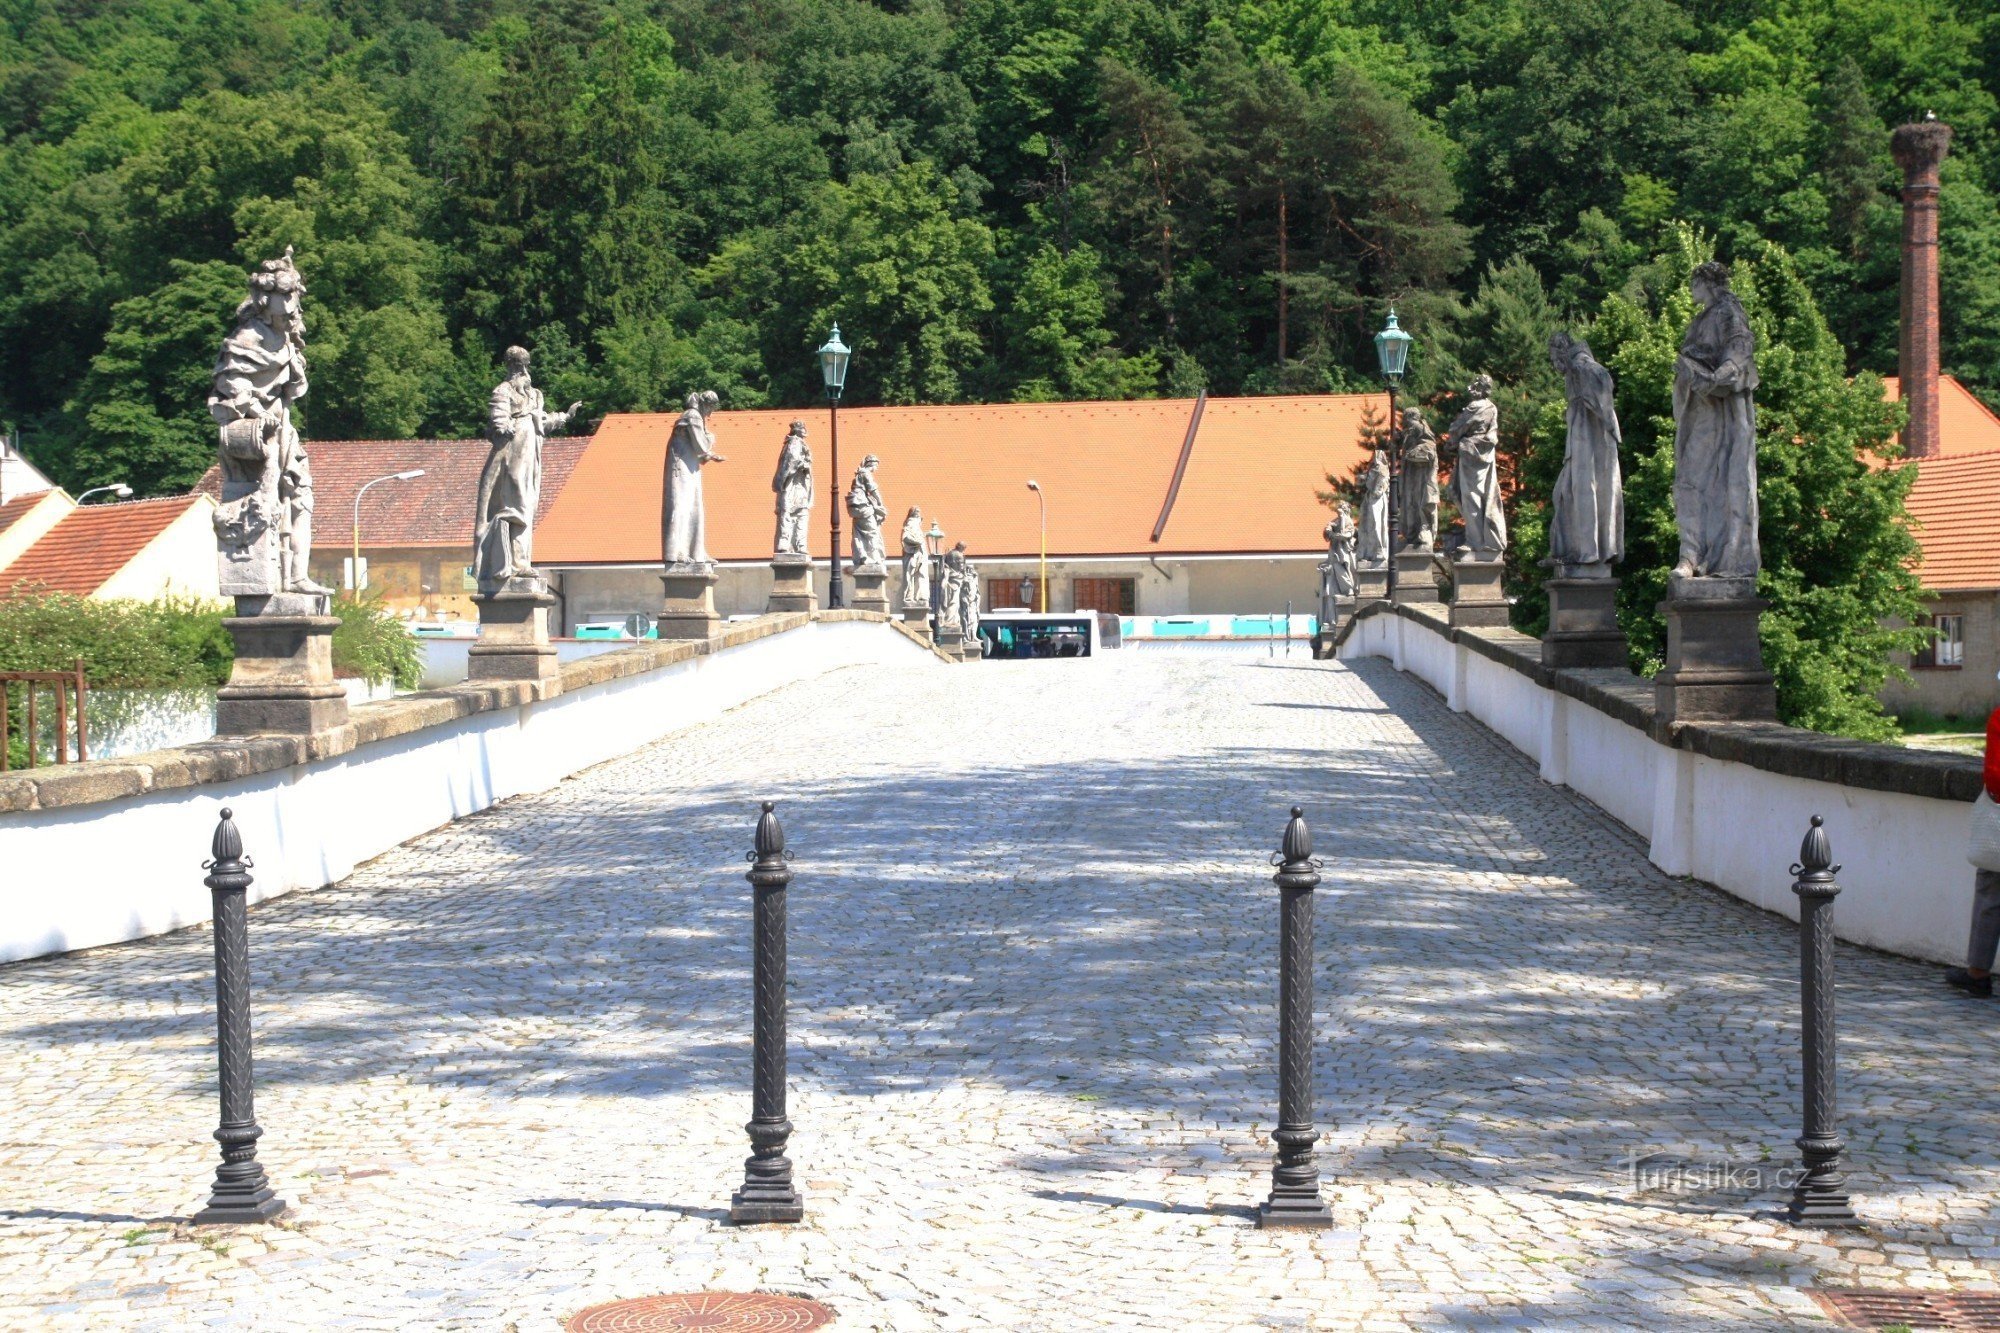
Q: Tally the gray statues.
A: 15